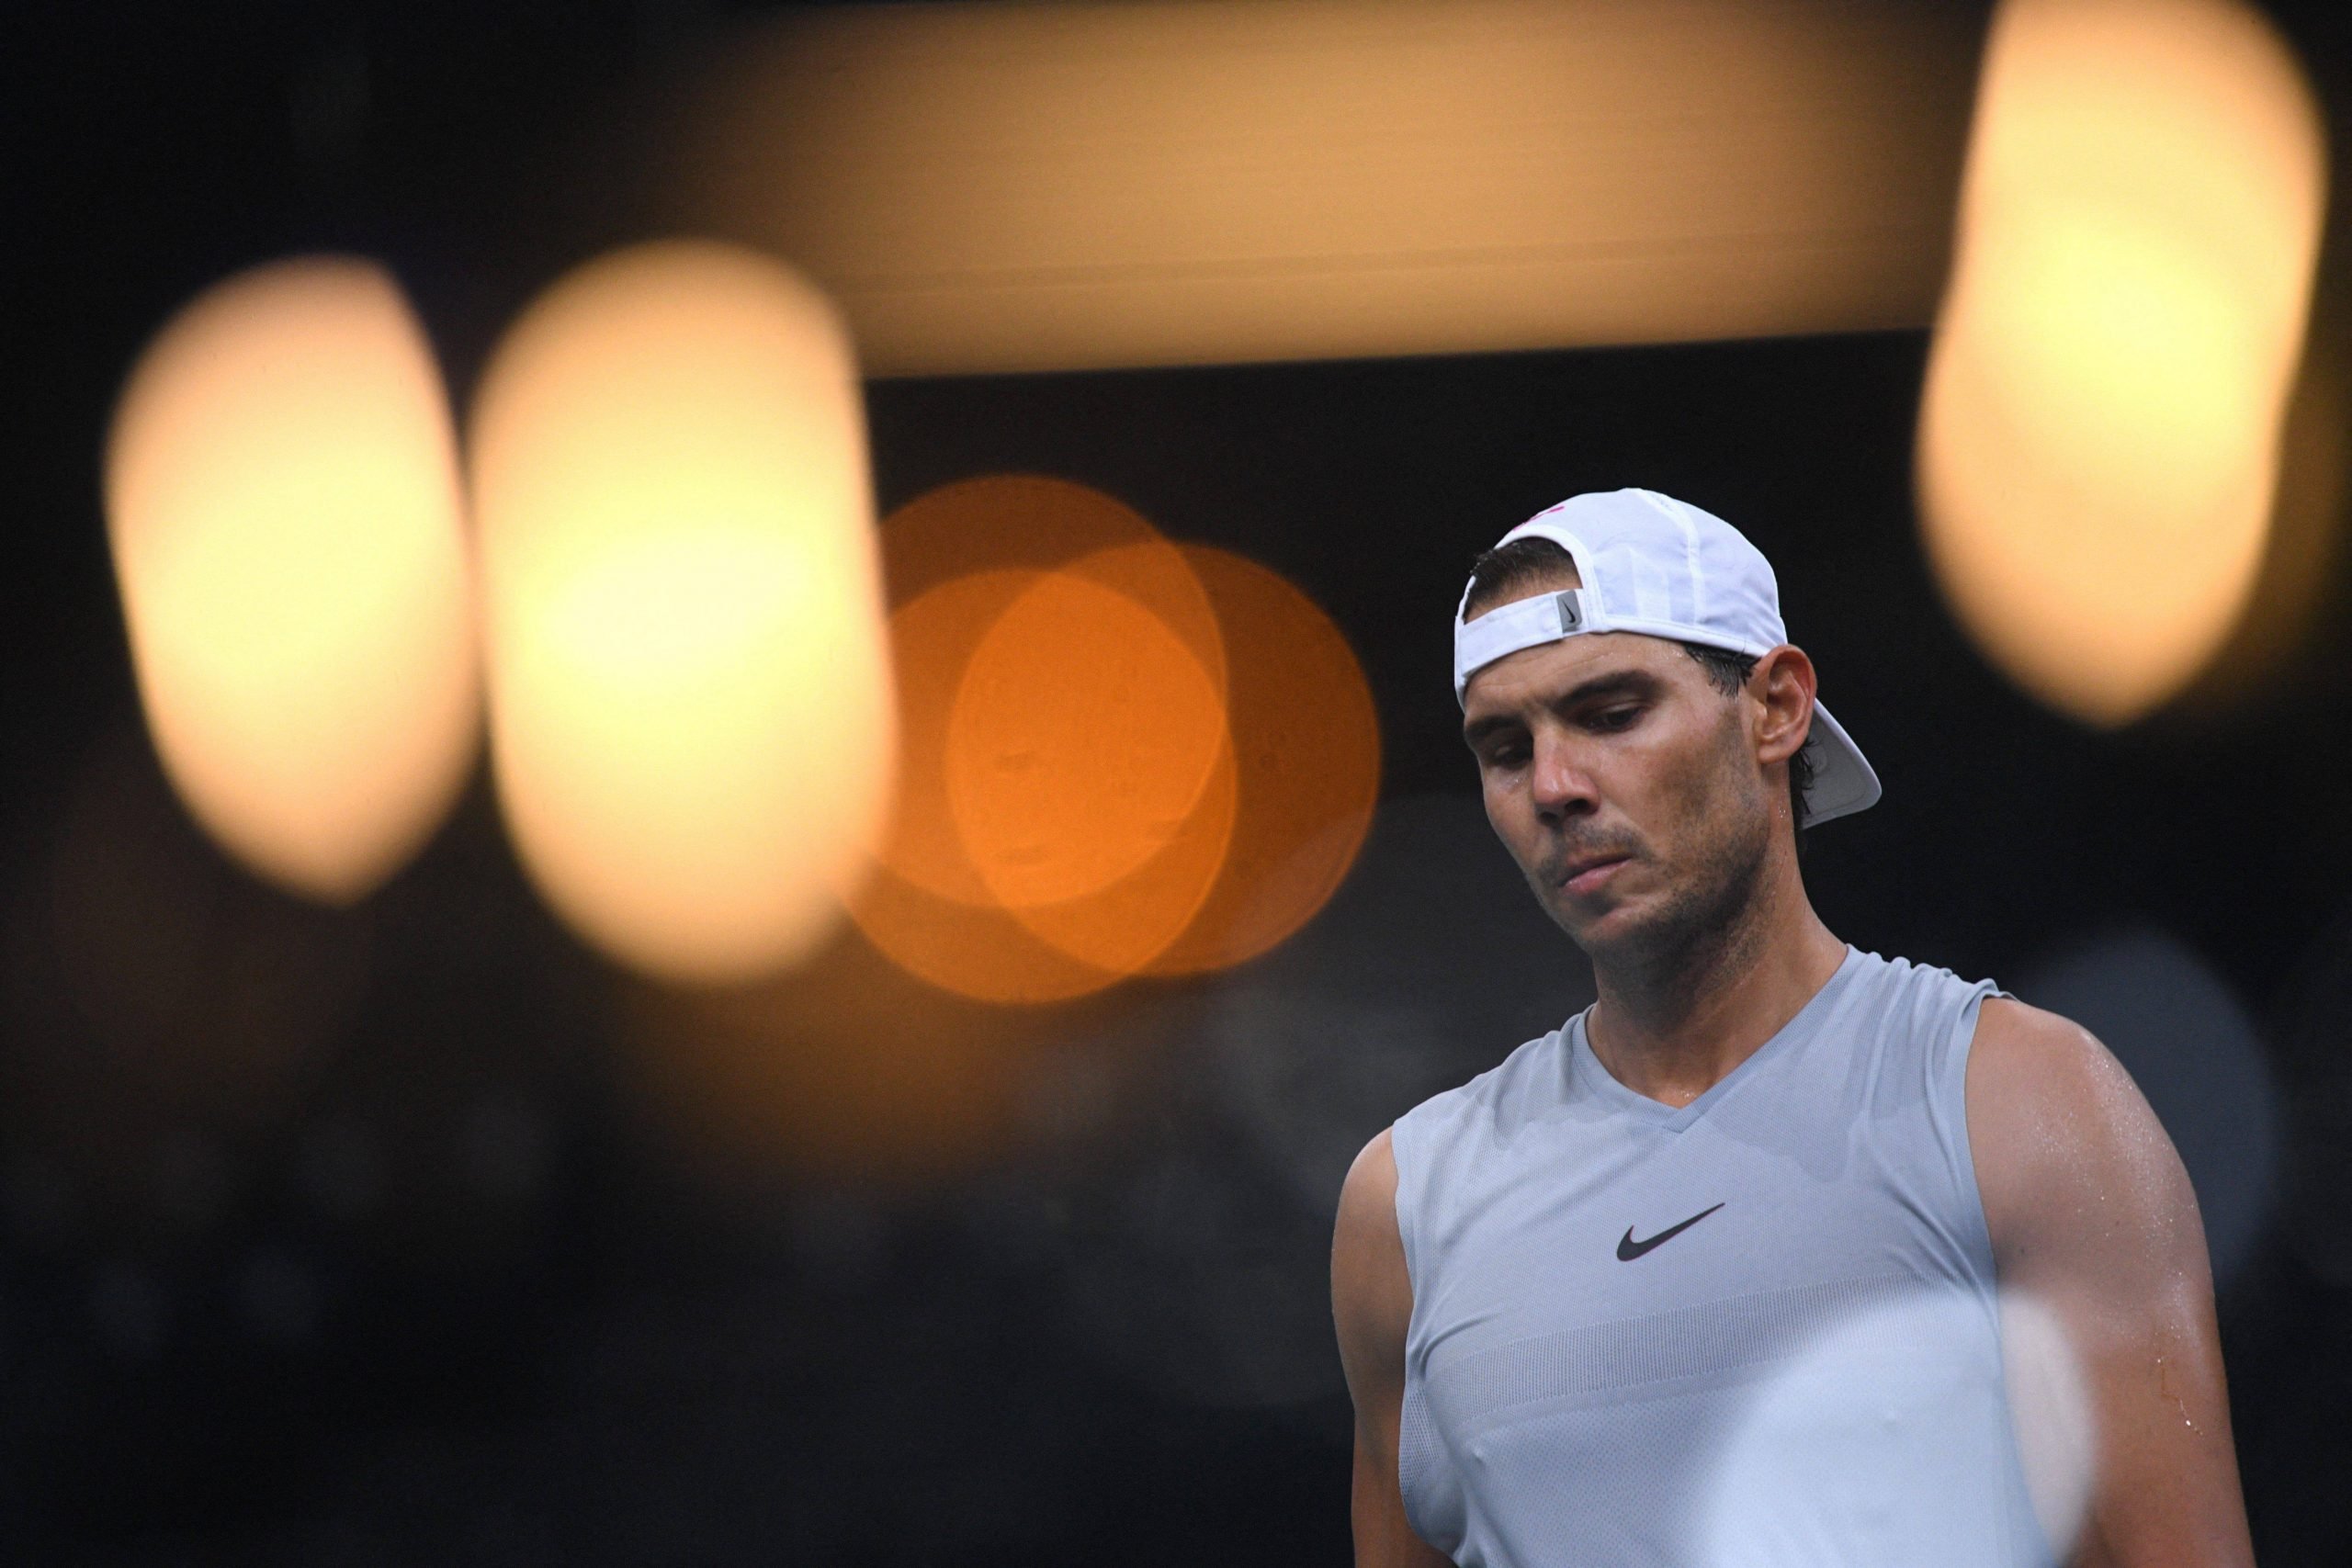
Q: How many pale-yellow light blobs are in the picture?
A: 3